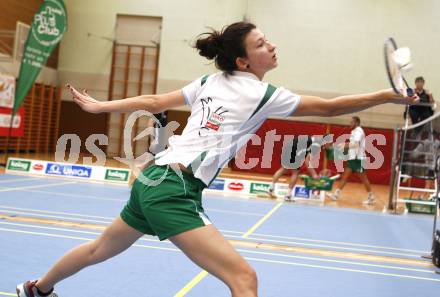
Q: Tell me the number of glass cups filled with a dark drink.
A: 0